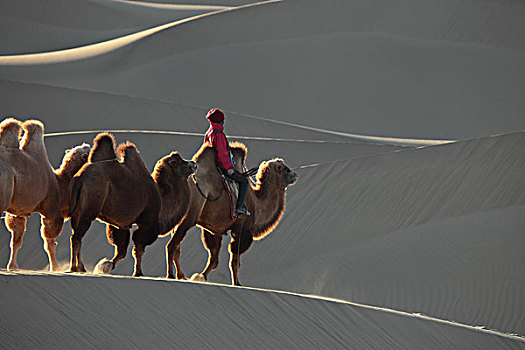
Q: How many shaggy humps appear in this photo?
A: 6